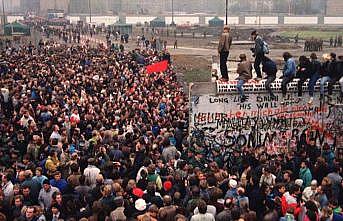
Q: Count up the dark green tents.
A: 4